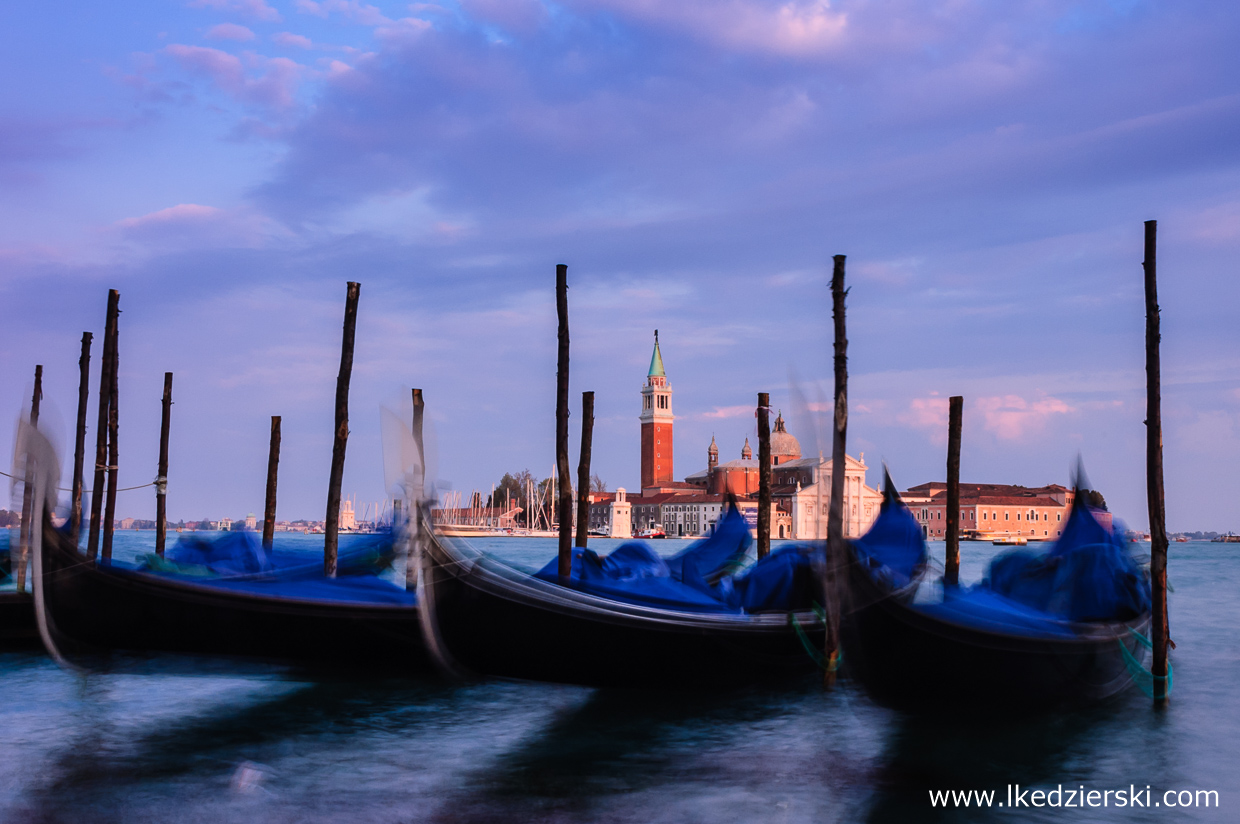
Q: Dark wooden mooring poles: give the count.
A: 14